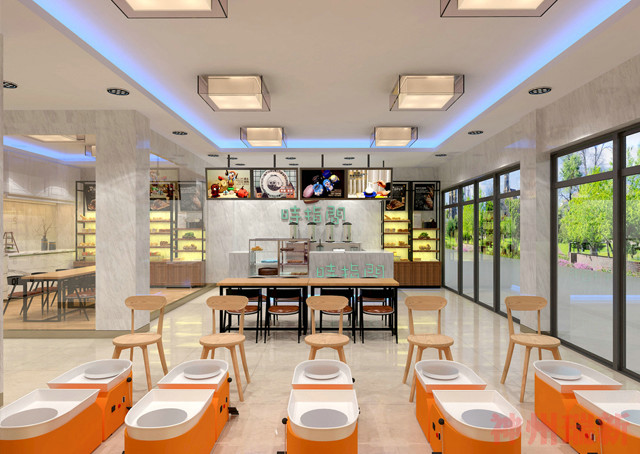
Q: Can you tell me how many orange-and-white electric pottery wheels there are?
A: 10